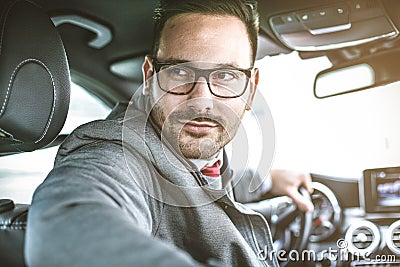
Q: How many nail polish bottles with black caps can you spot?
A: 0